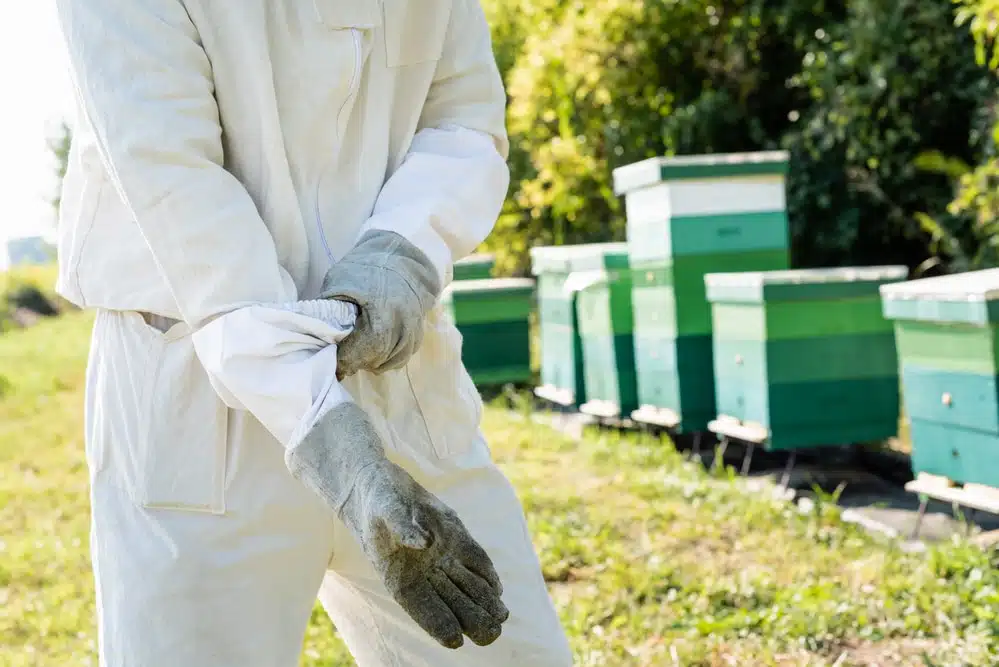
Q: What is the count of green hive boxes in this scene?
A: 7